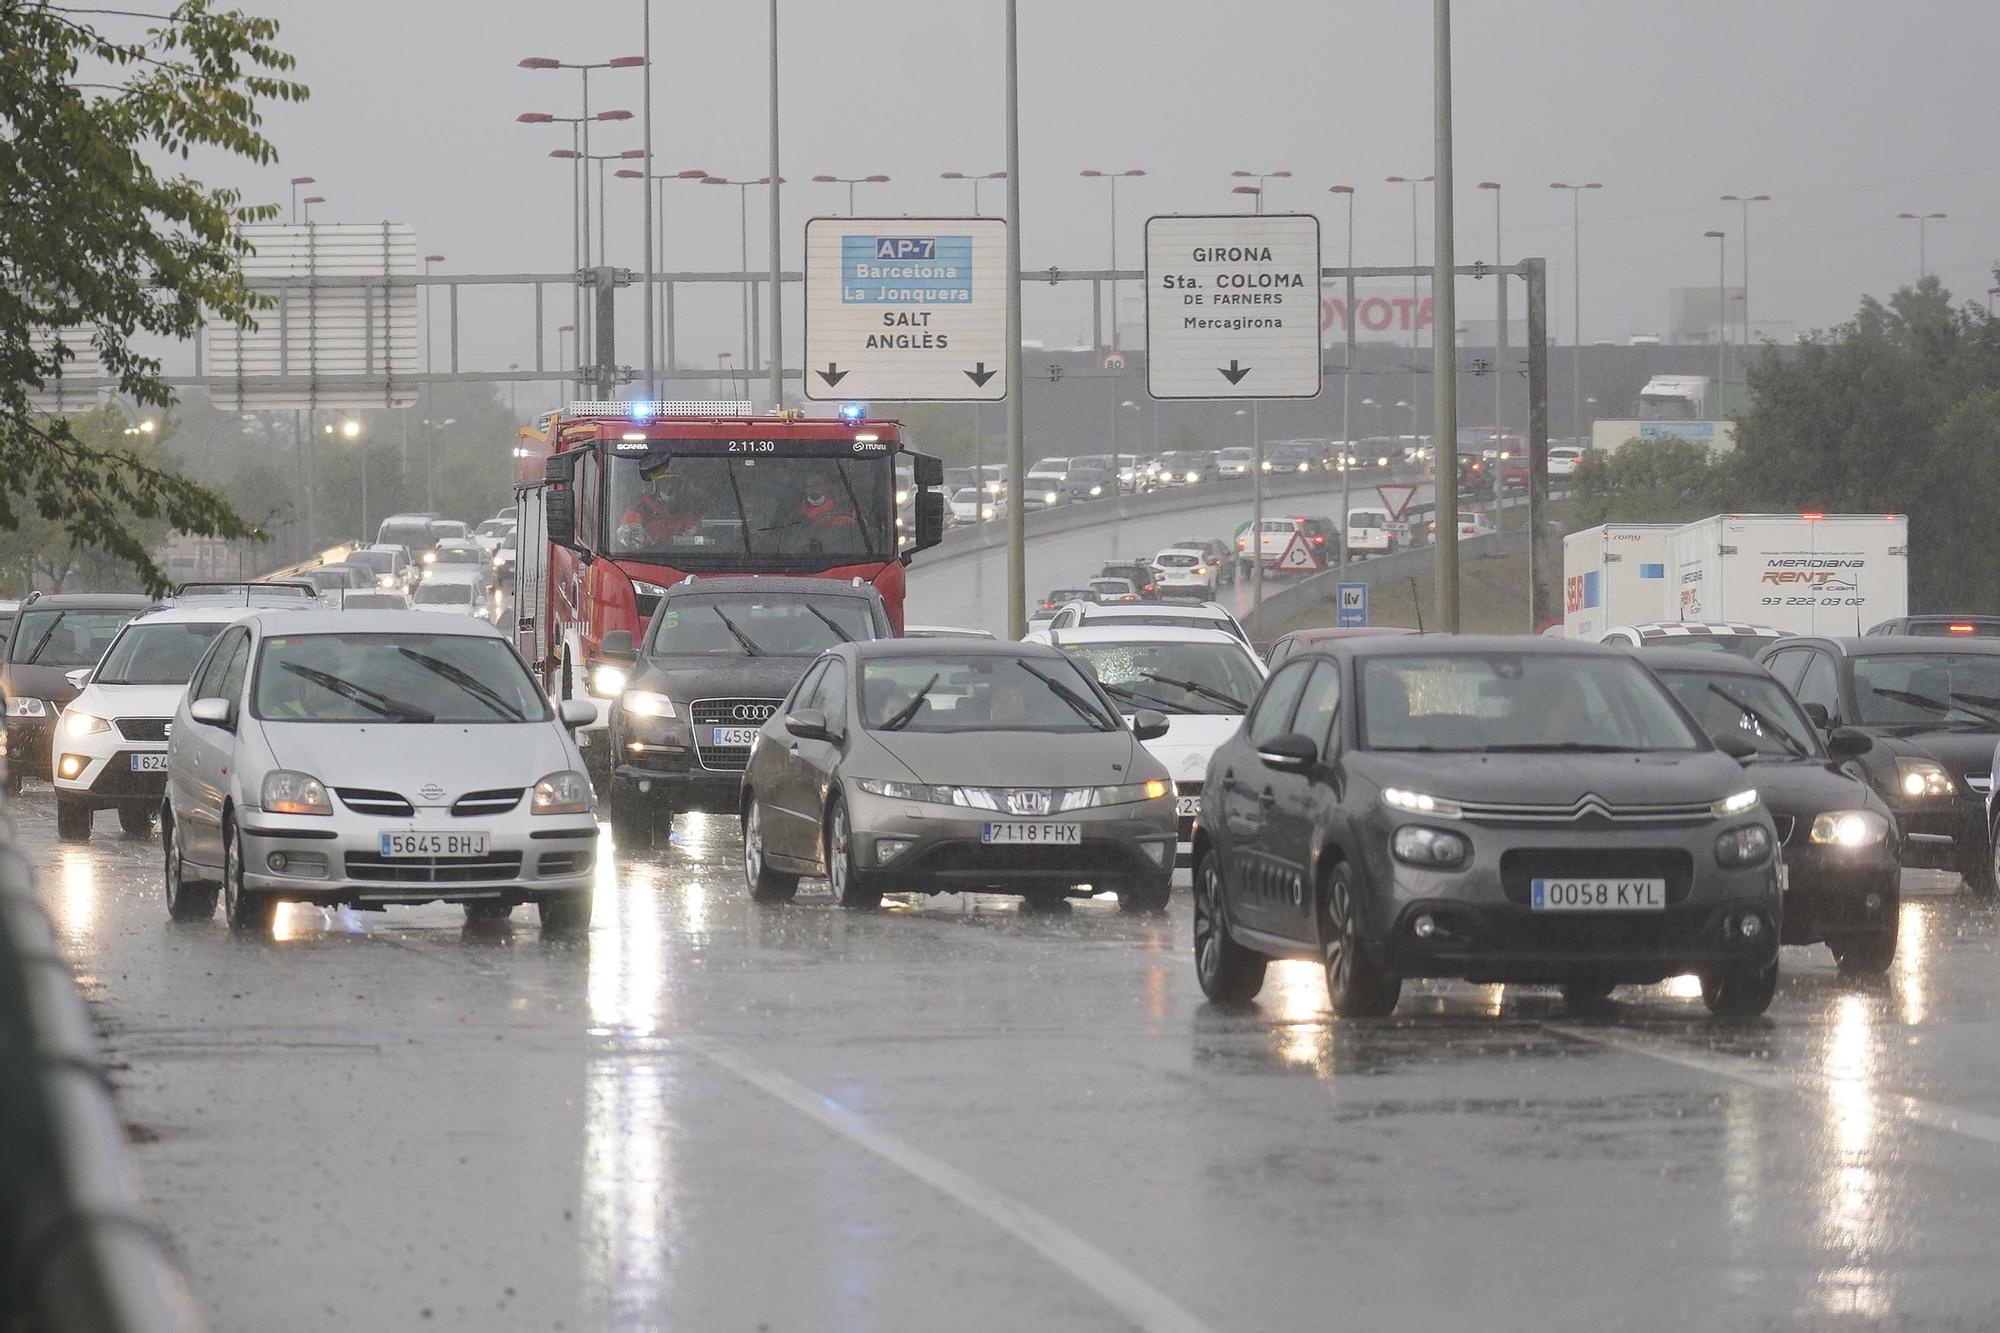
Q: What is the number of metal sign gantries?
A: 1